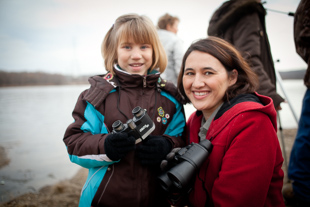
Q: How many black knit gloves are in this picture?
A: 2